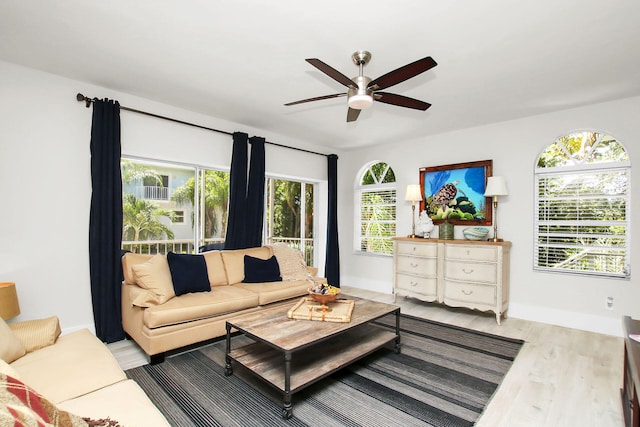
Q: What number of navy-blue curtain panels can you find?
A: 4